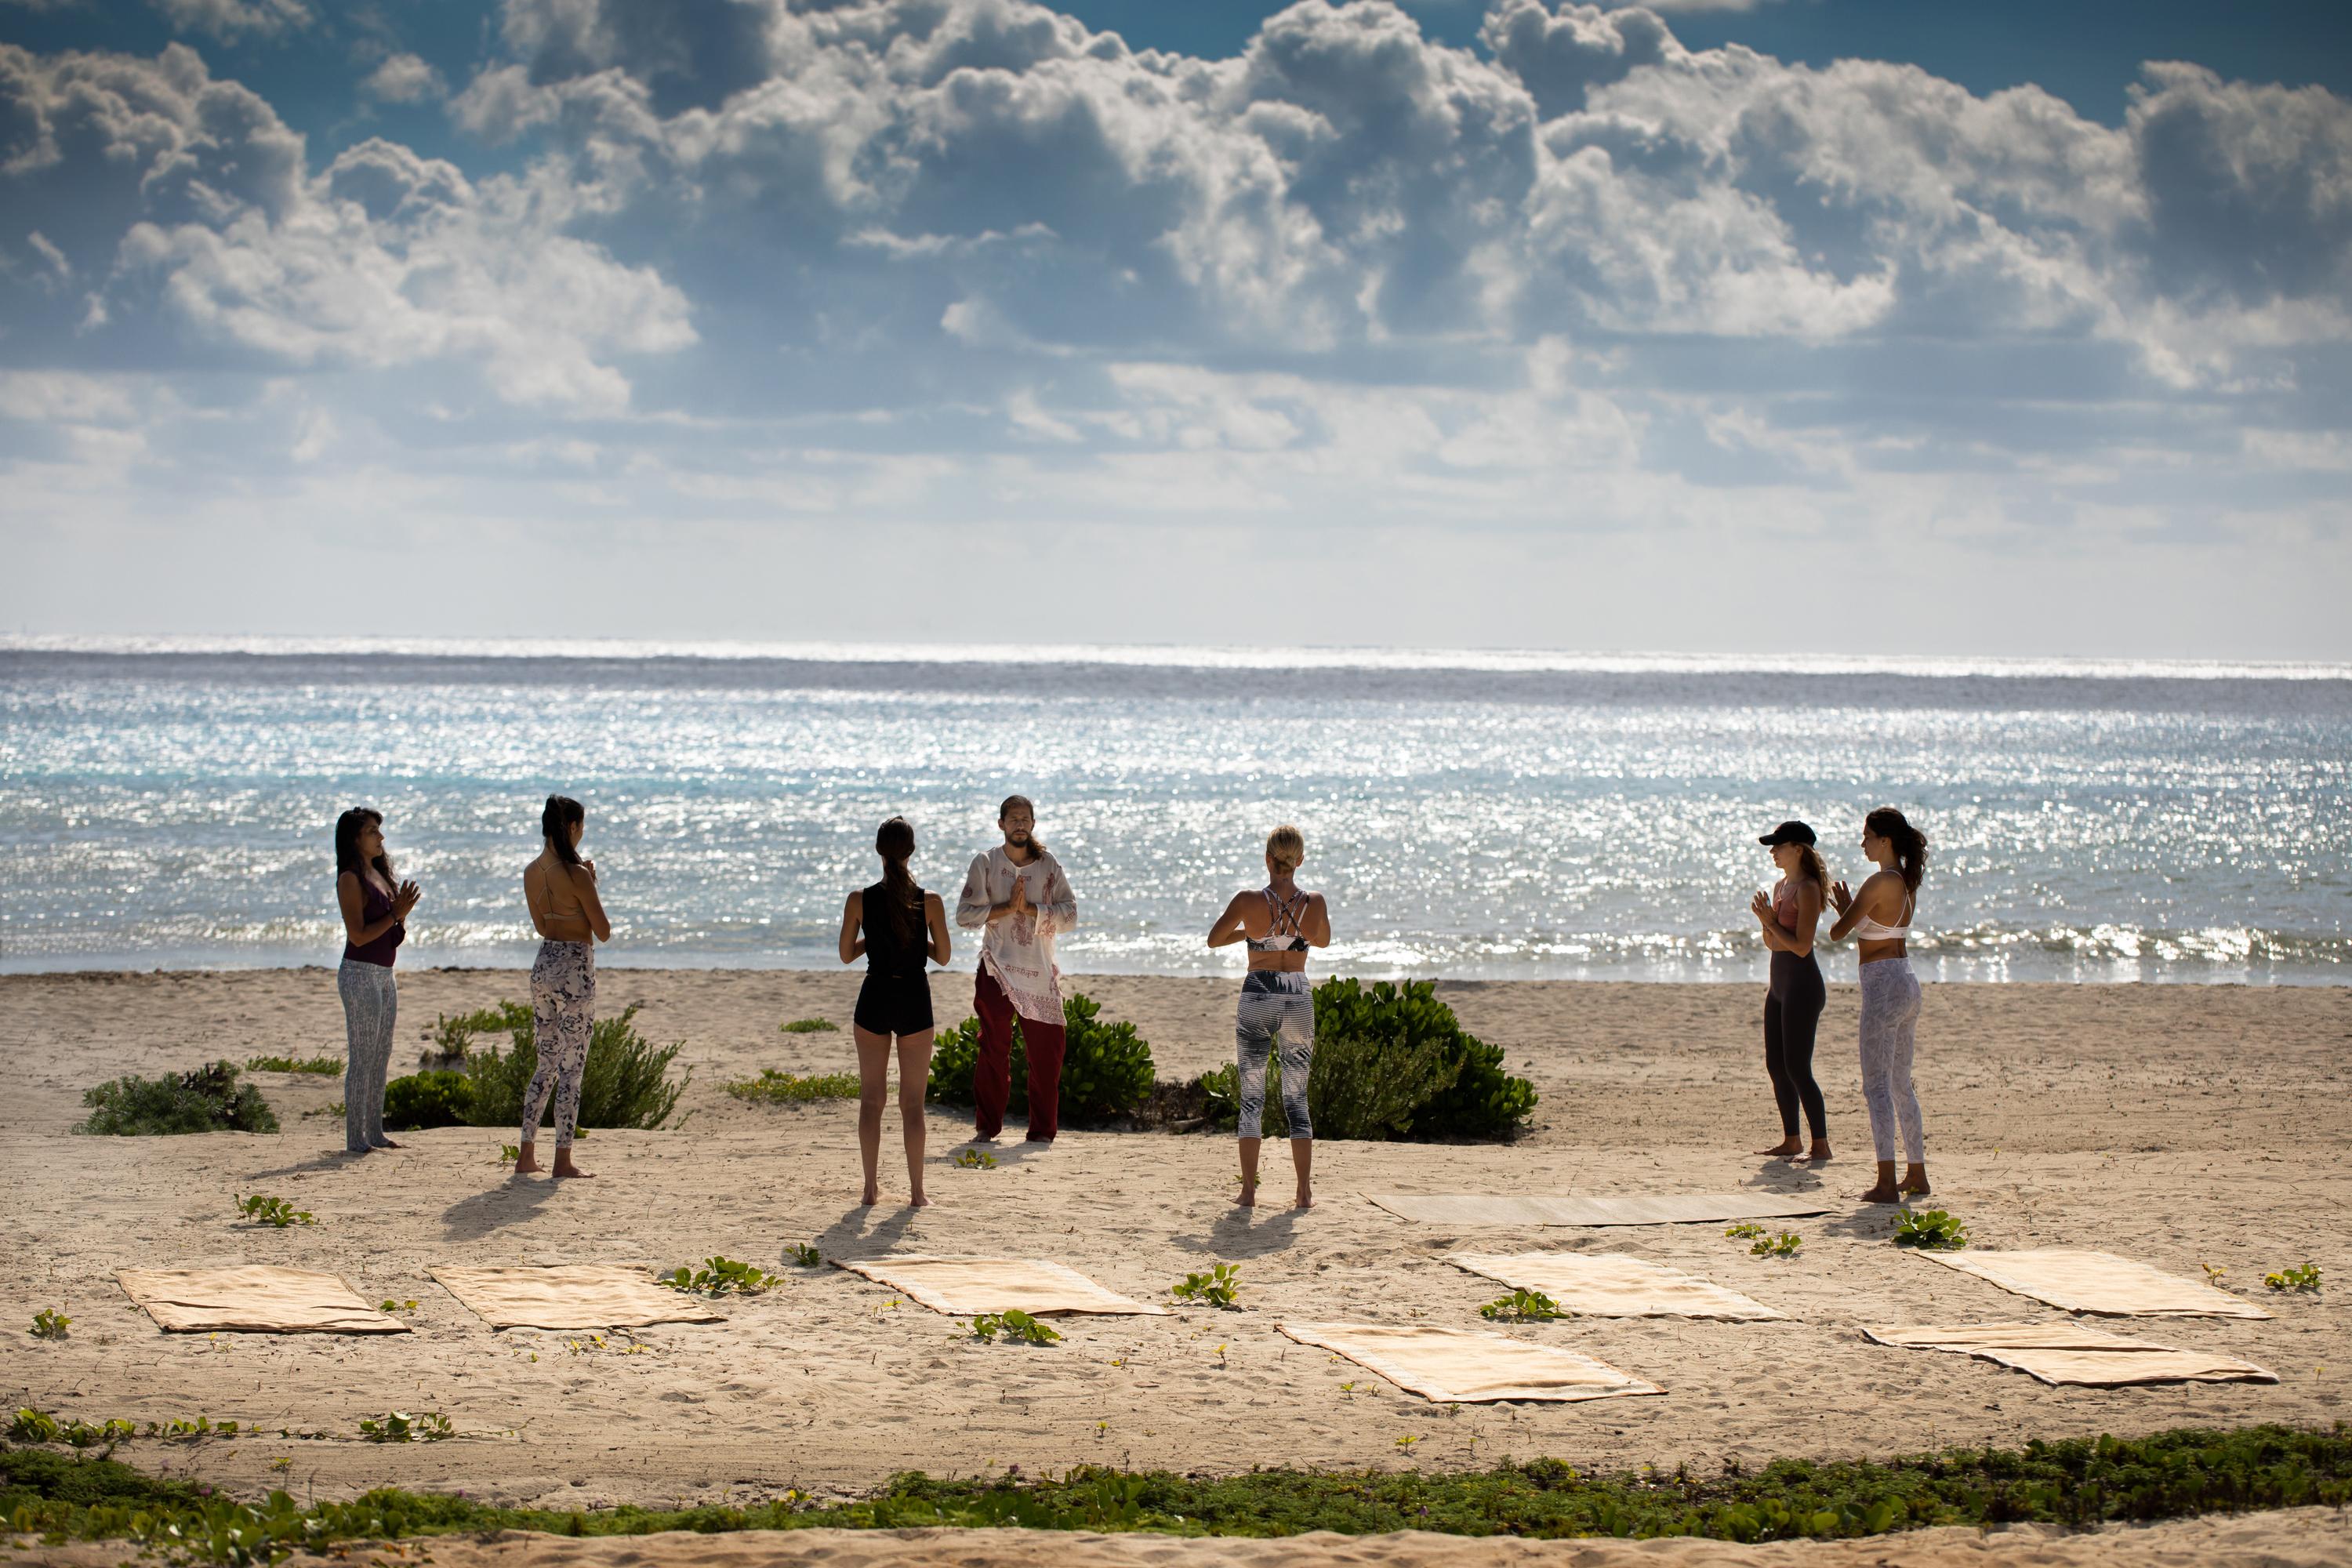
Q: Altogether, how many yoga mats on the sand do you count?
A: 8